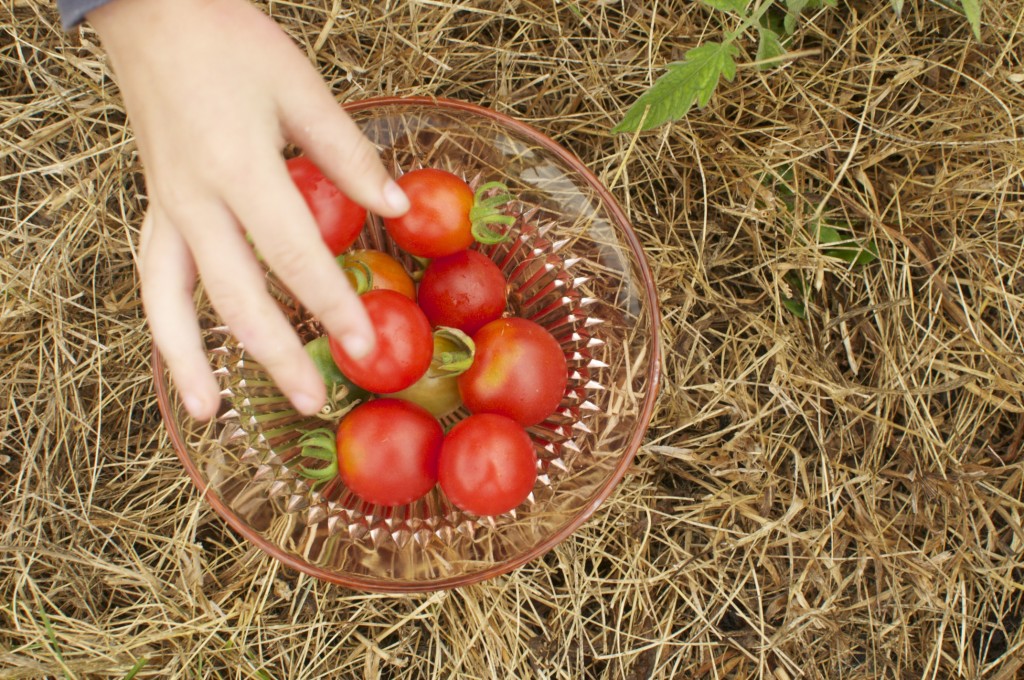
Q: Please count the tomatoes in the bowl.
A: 10